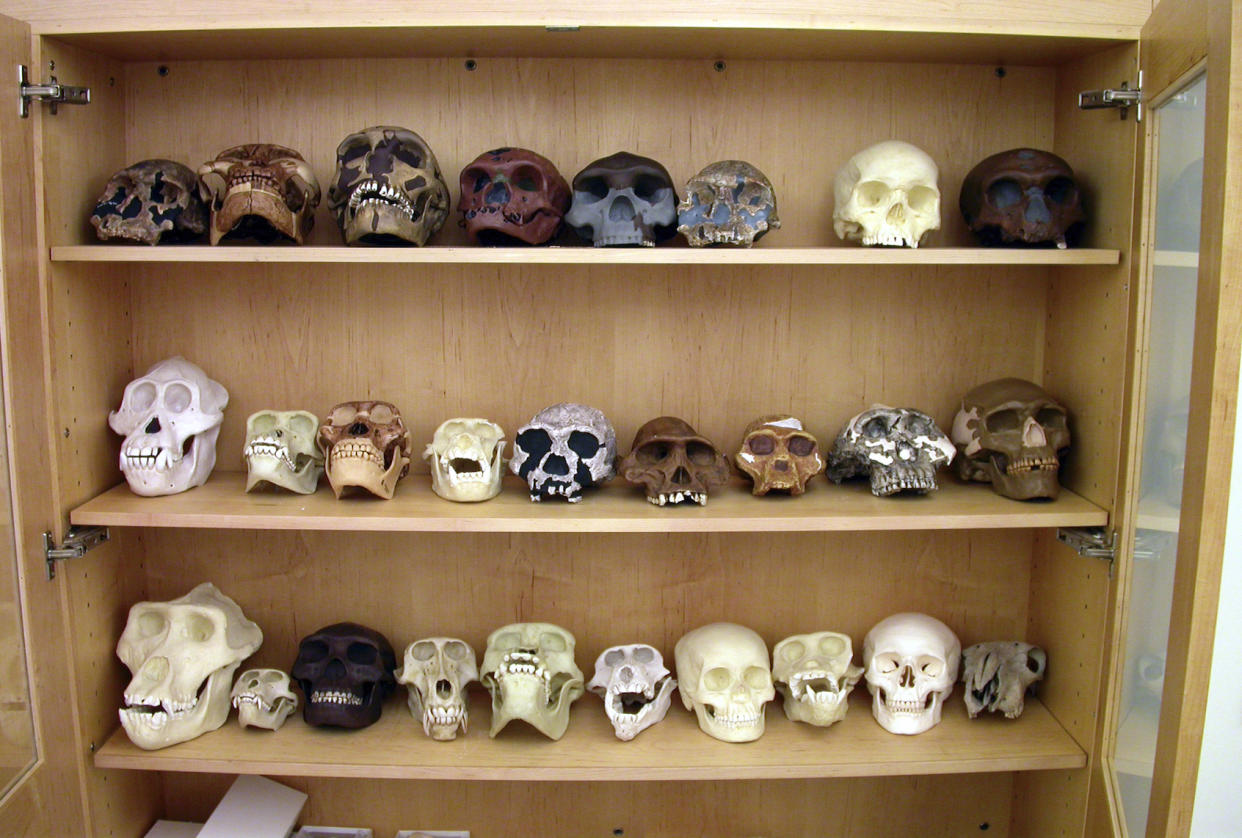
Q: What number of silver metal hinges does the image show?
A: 4